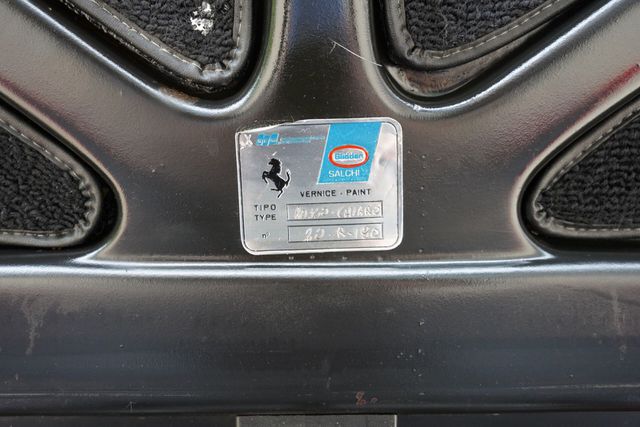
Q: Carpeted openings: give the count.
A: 4